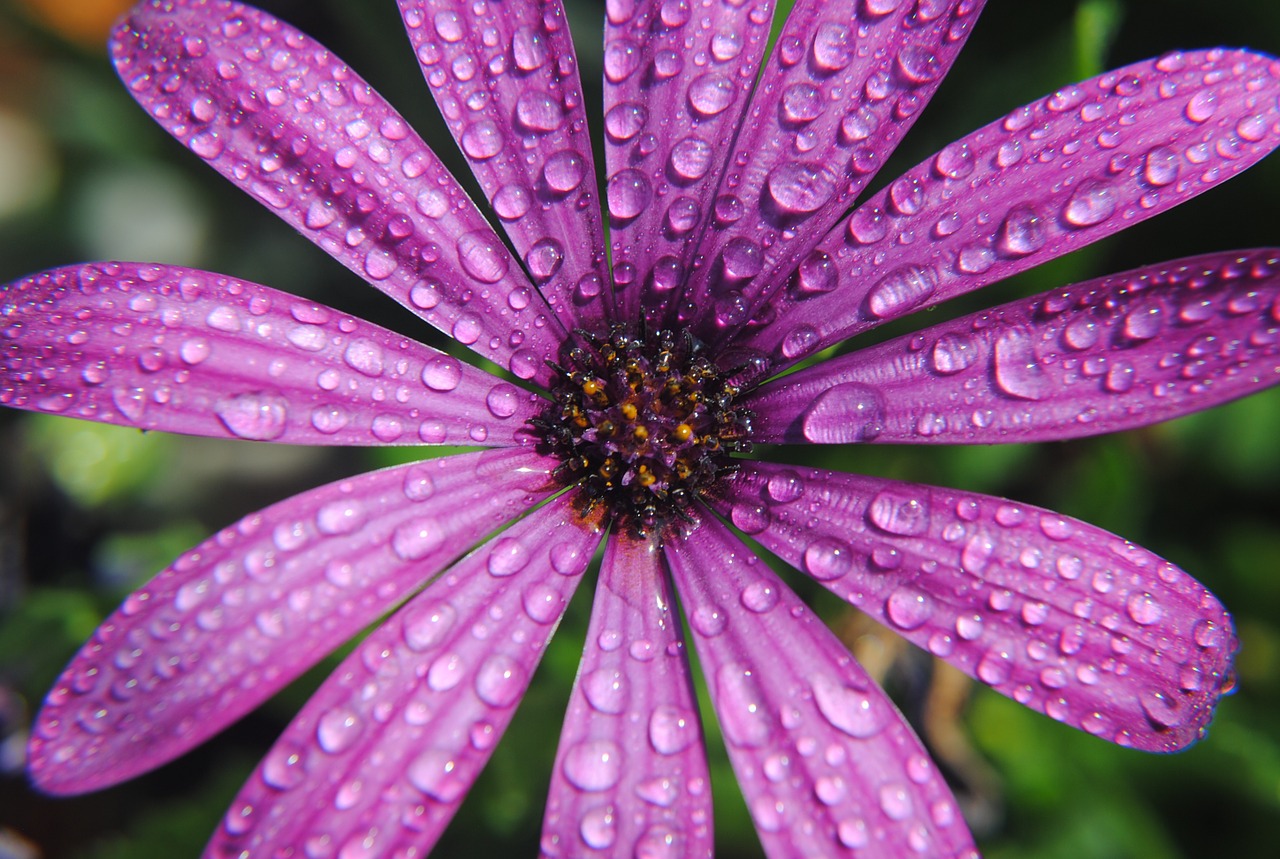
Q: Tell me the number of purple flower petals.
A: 12